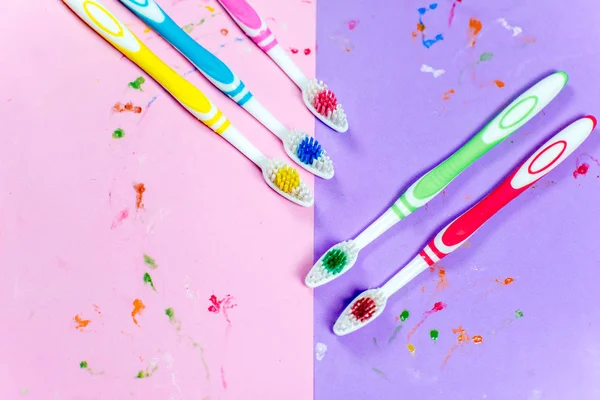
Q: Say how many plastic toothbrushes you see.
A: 5